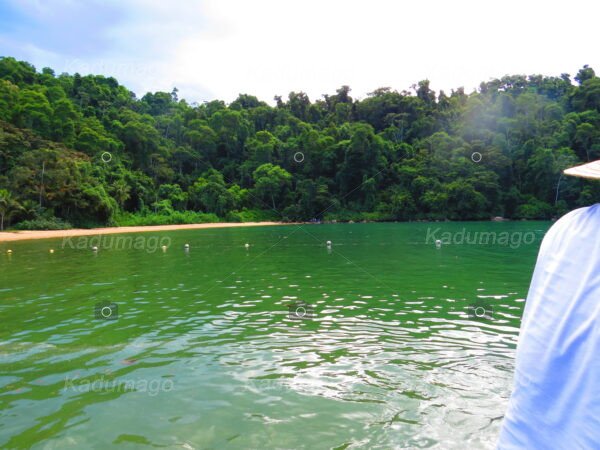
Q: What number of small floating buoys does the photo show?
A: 8